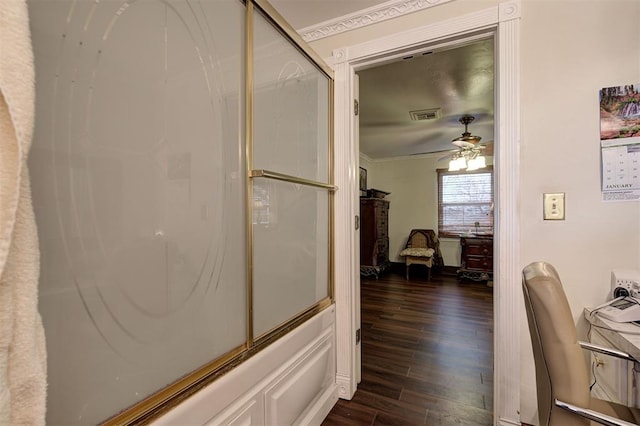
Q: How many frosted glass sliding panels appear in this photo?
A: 2